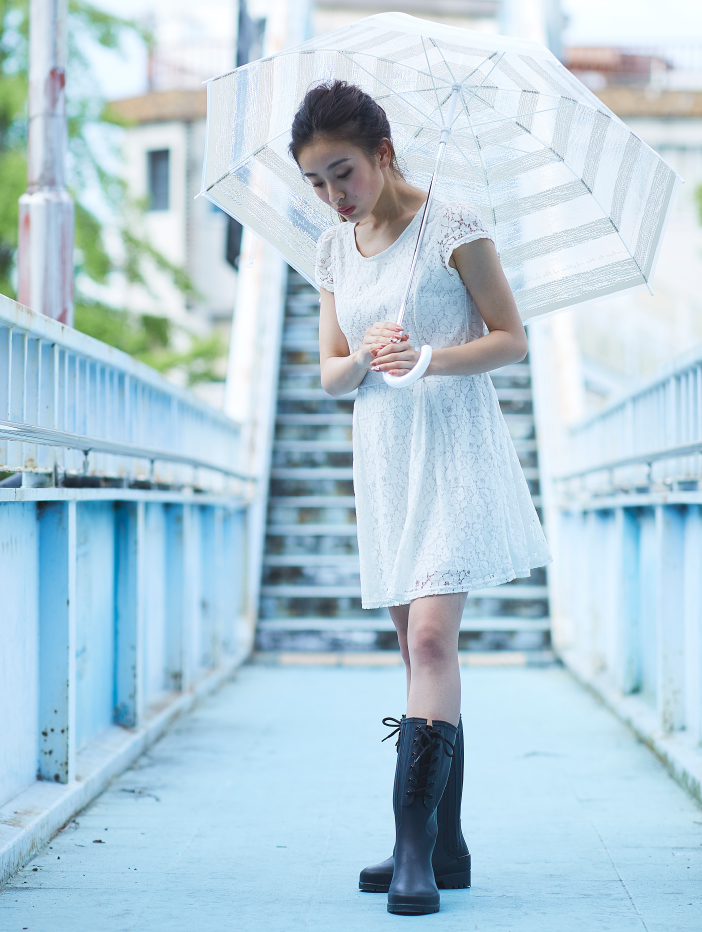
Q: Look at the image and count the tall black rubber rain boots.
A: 2